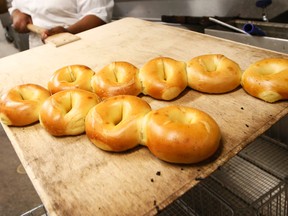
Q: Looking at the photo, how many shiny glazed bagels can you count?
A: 9